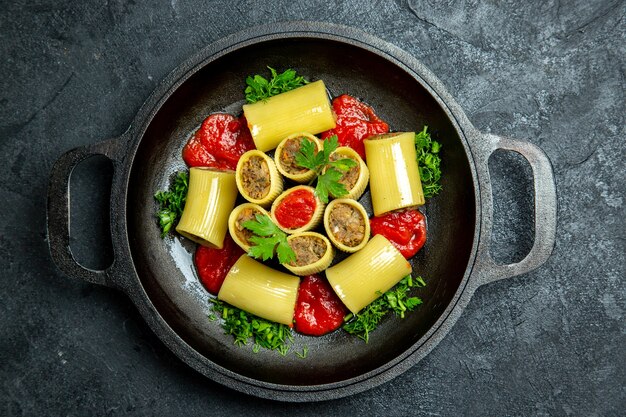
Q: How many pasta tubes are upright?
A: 7